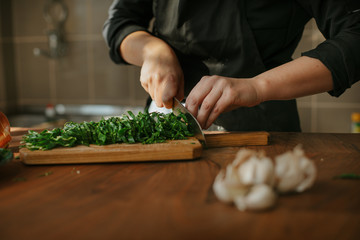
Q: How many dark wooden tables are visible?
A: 1